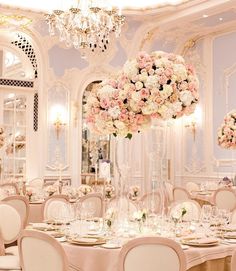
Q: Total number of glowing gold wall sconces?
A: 2